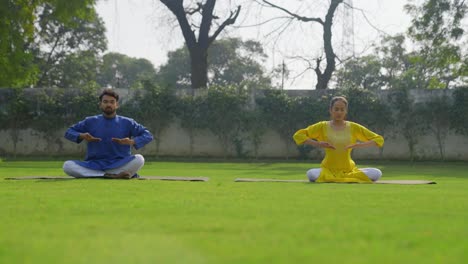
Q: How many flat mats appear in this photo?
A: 2